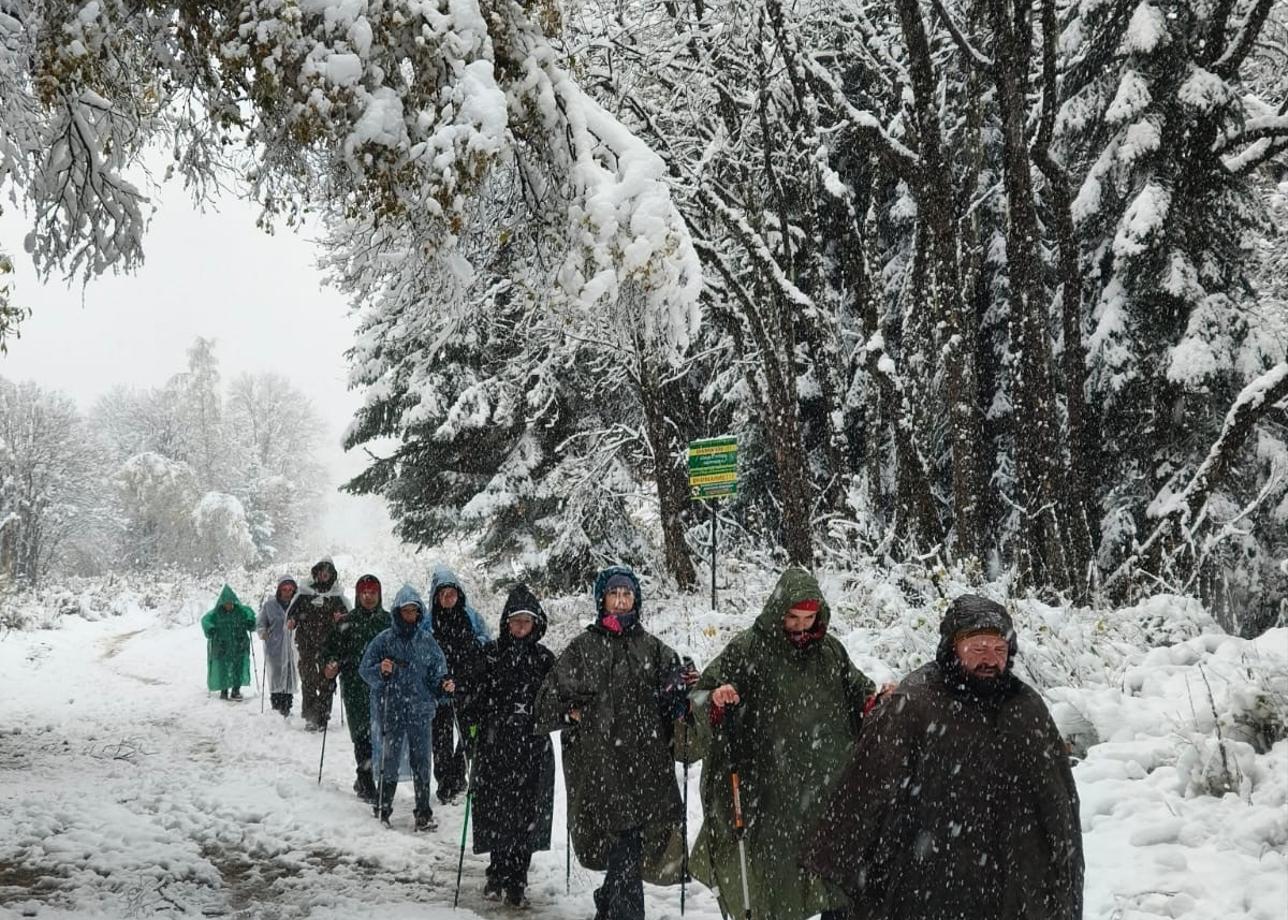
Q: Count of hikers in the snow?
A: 10